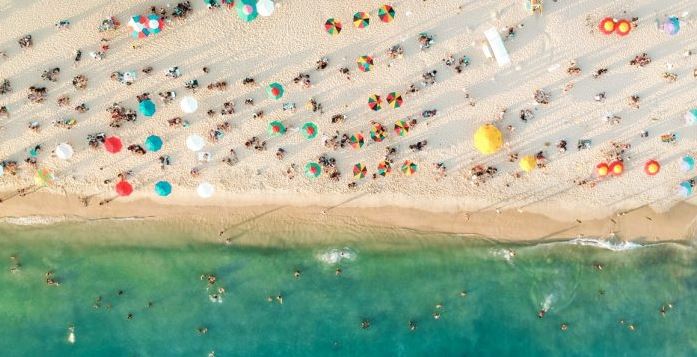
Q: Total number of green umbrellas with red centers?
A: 4